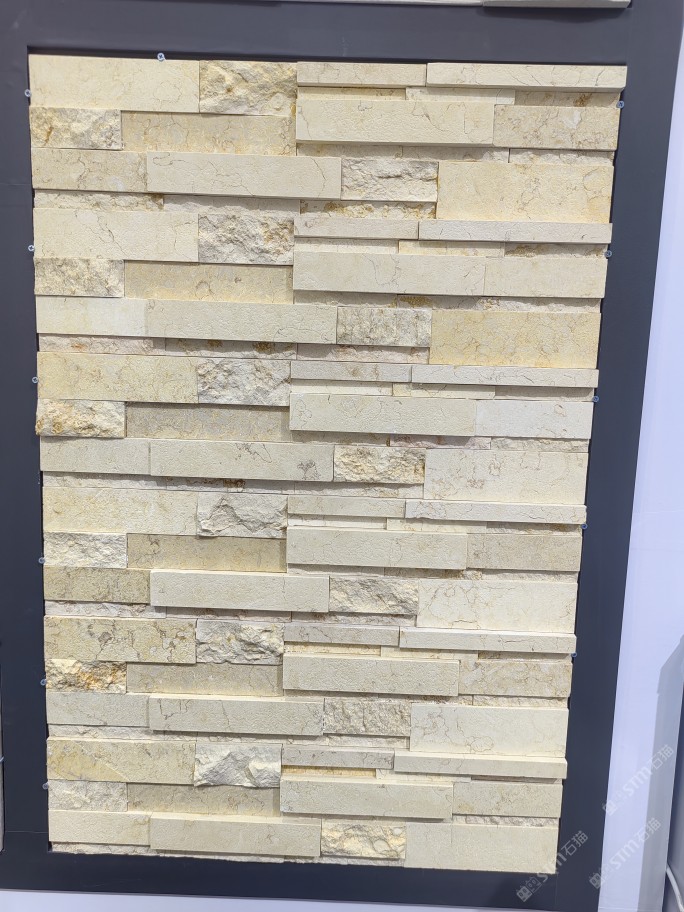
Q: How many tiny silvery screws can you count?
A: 12